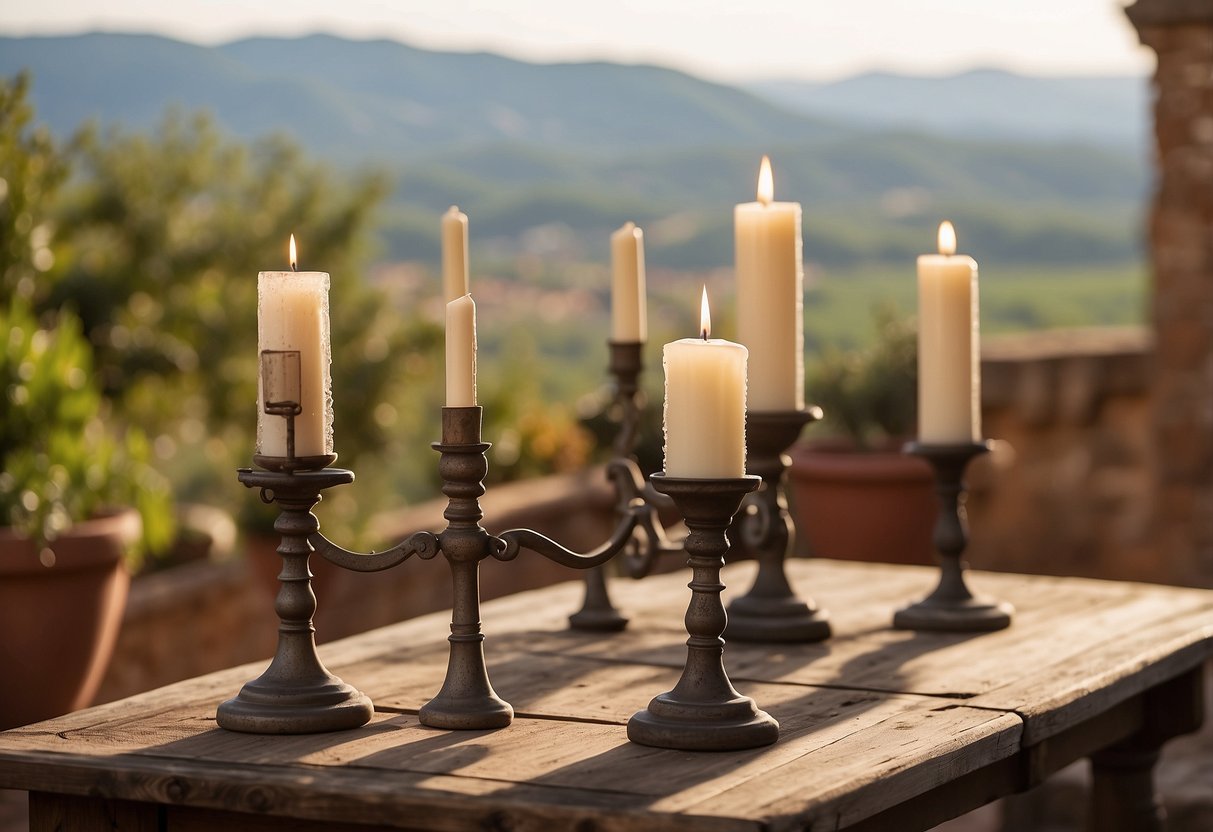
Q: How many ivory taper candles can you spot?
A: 3